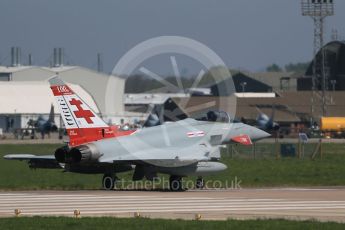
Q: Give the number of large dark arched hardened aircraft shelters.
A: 1